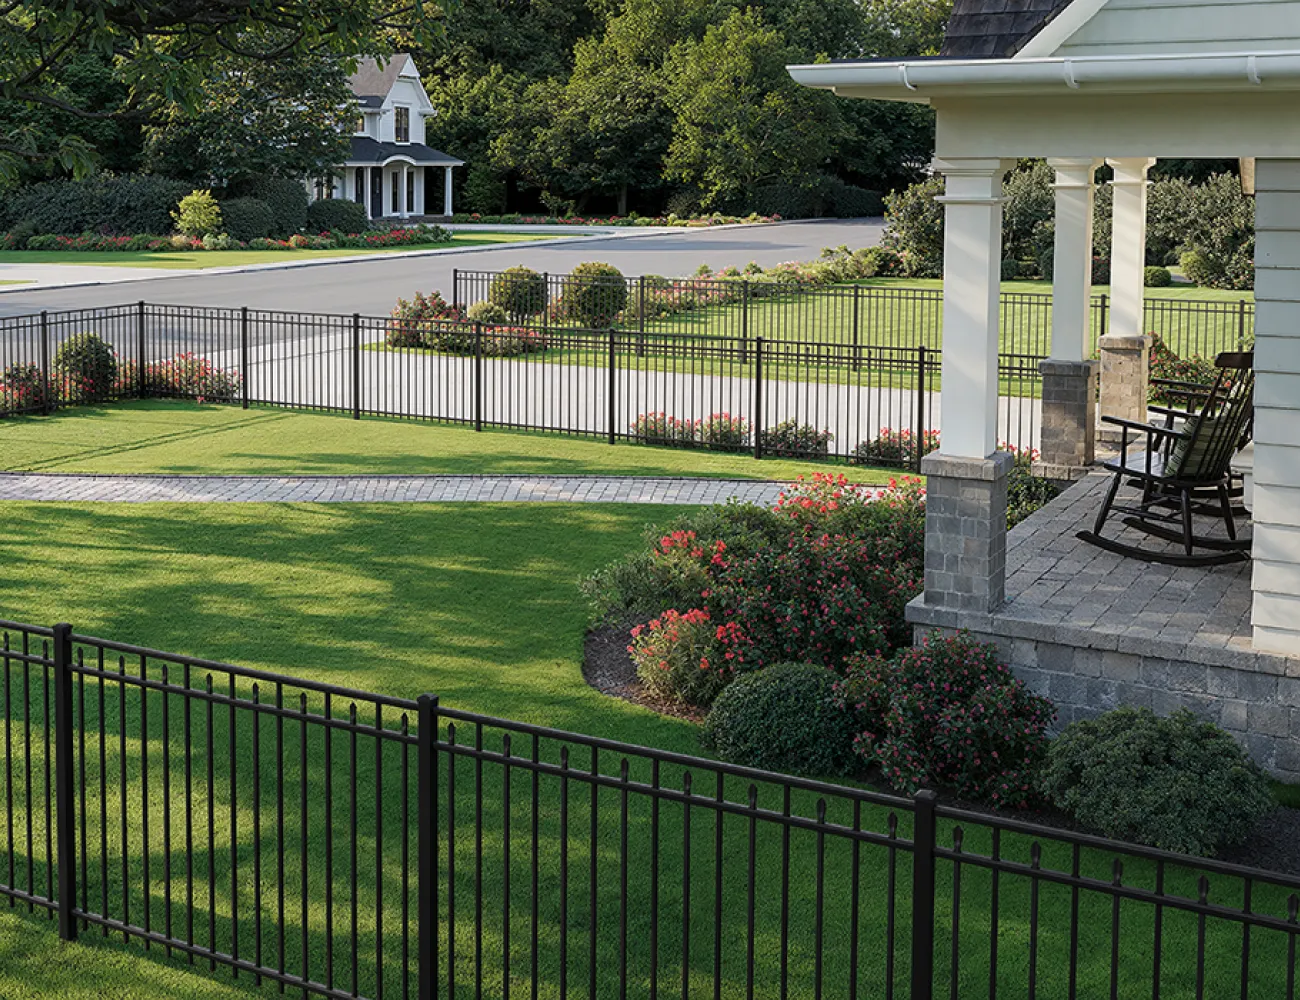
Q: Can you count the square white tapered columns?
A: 3